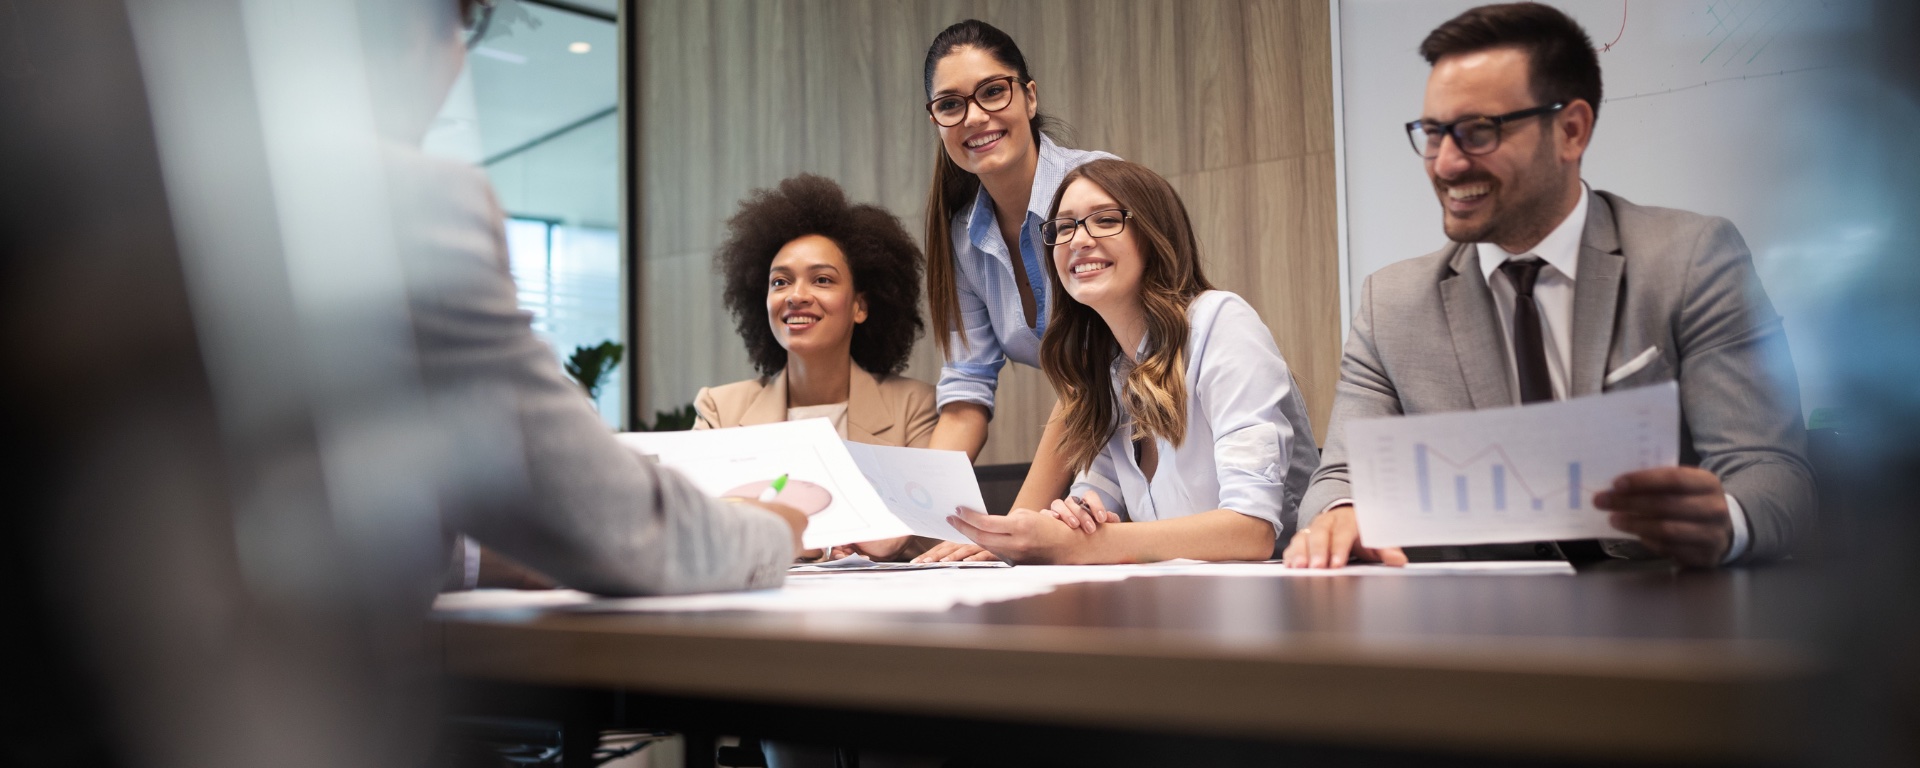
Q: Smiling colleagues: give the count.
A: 4